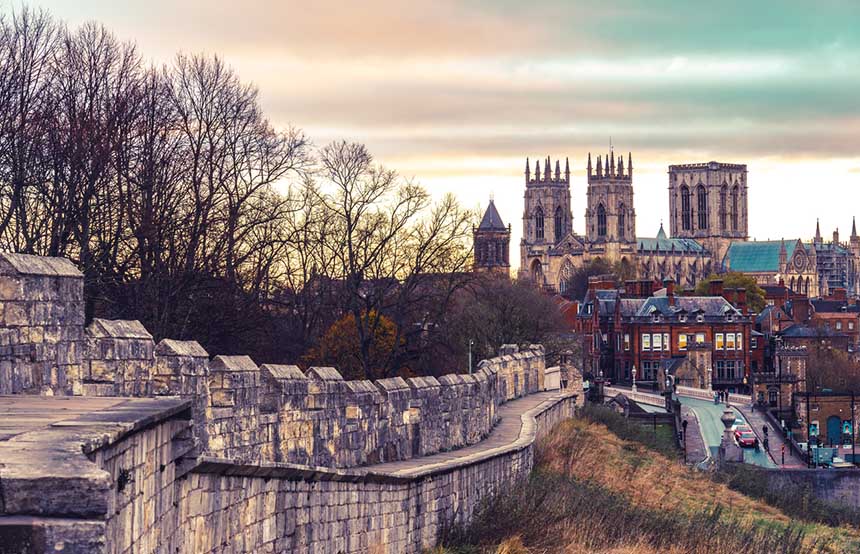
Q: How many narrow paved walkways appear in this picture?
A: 1